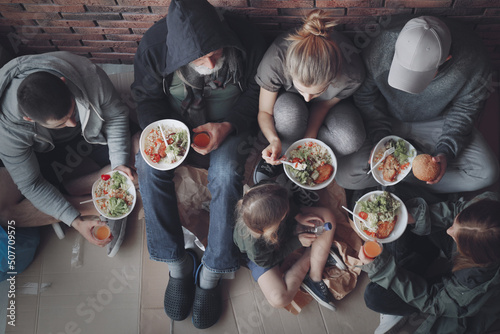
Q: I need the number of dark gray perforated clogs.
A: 2